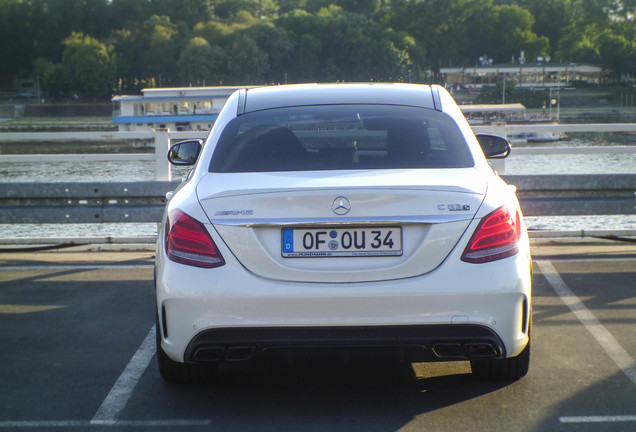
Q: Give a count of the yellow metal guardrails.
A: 0